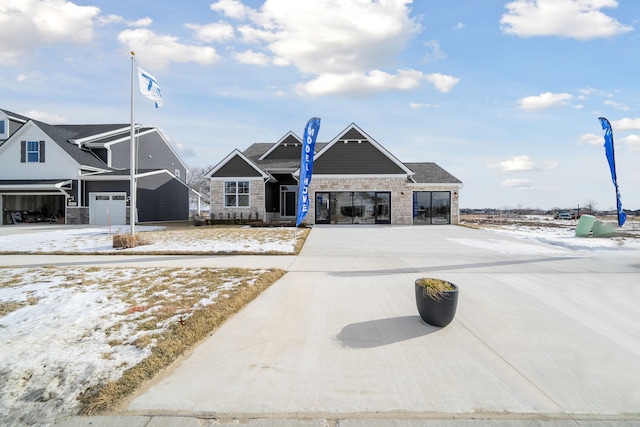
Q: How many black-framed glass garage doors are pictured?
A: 2